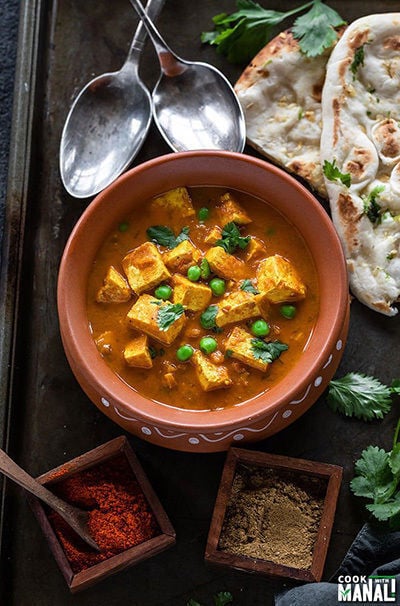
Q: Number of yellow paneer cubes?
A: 15